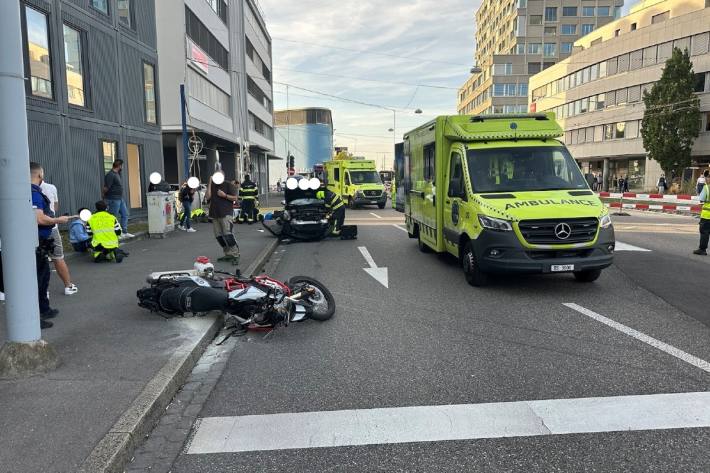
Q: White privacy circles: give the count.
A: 7